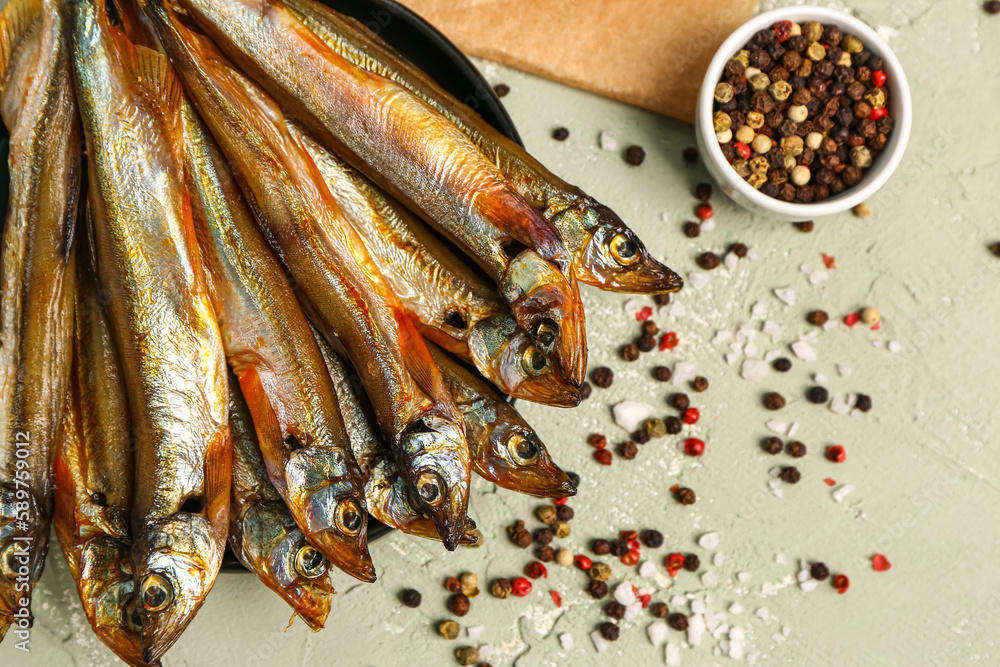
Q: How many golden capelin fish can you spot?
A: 11